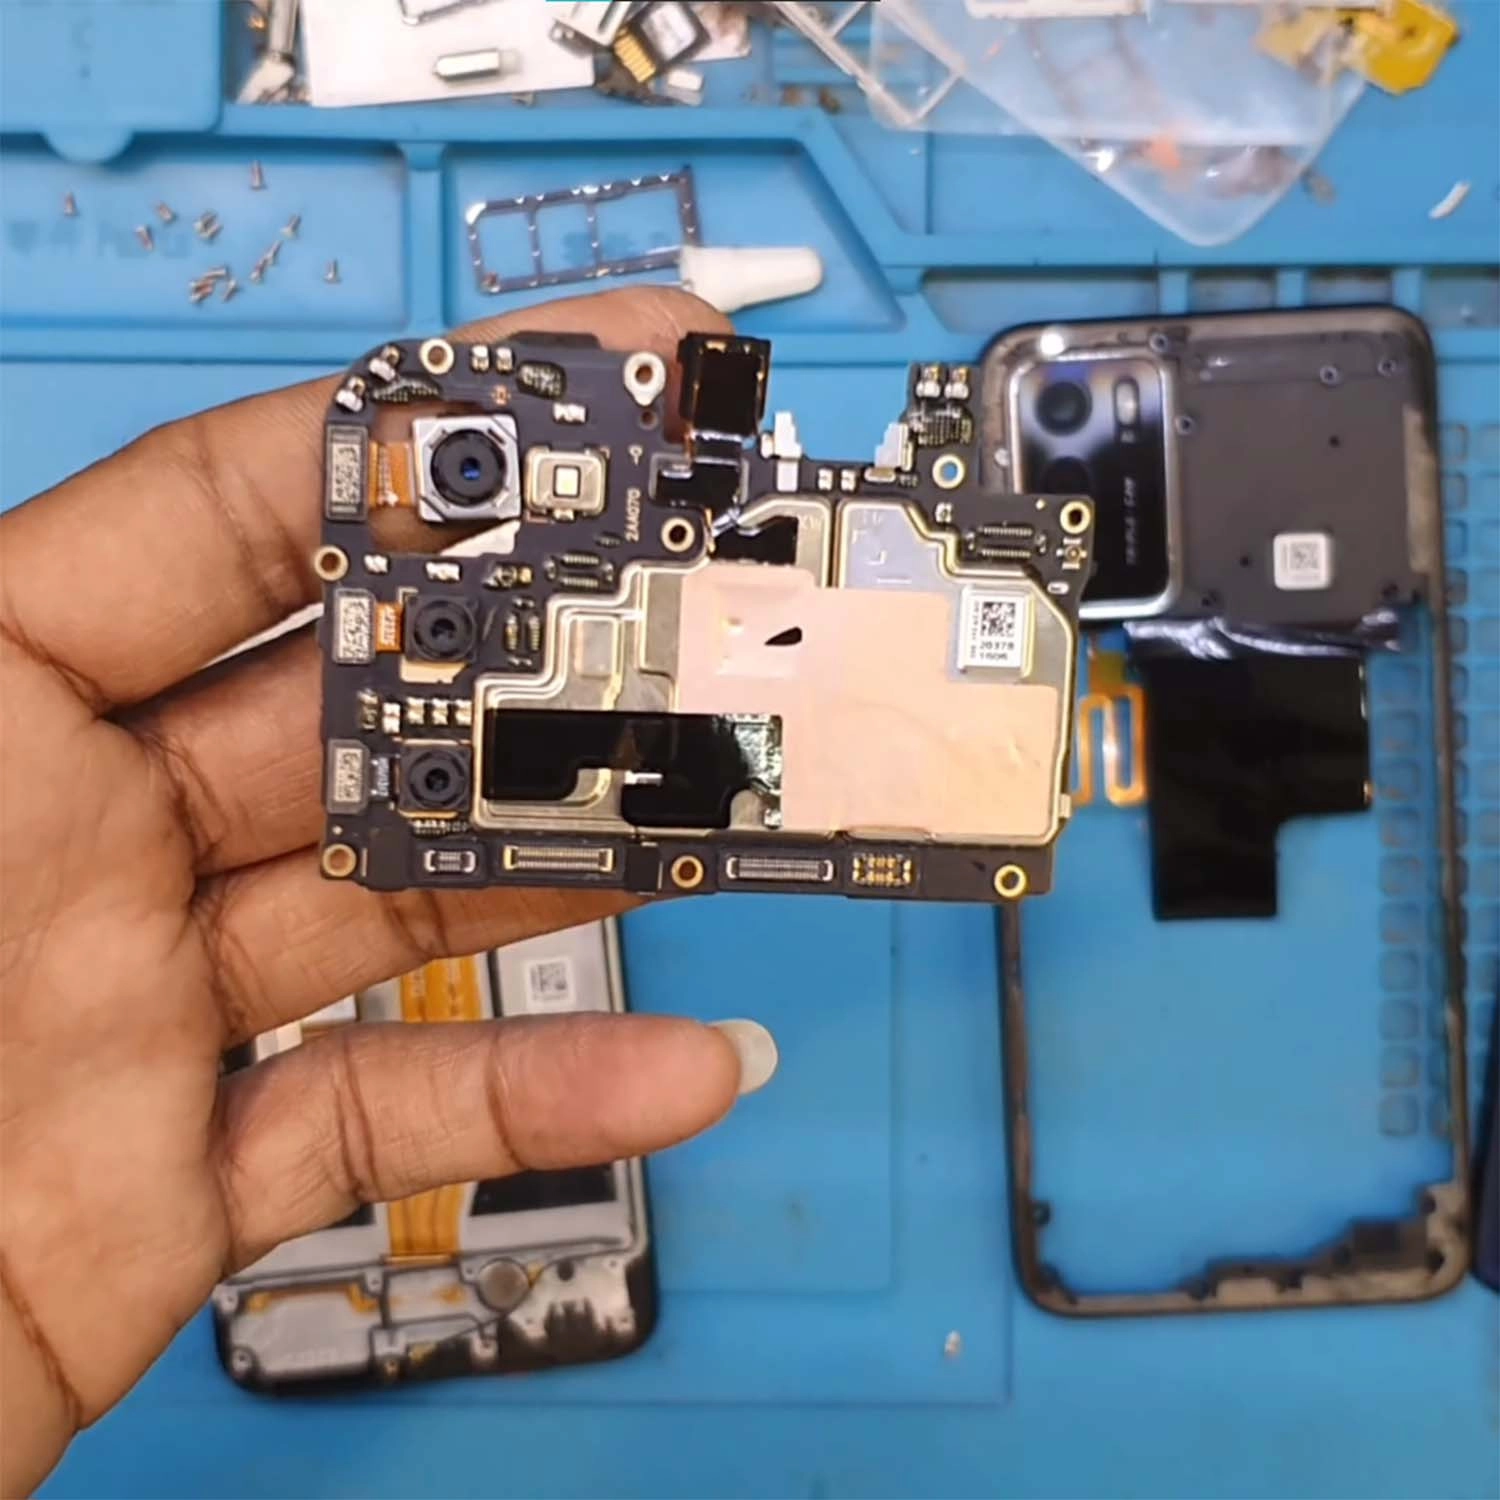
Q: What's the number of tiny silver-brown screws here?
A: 14